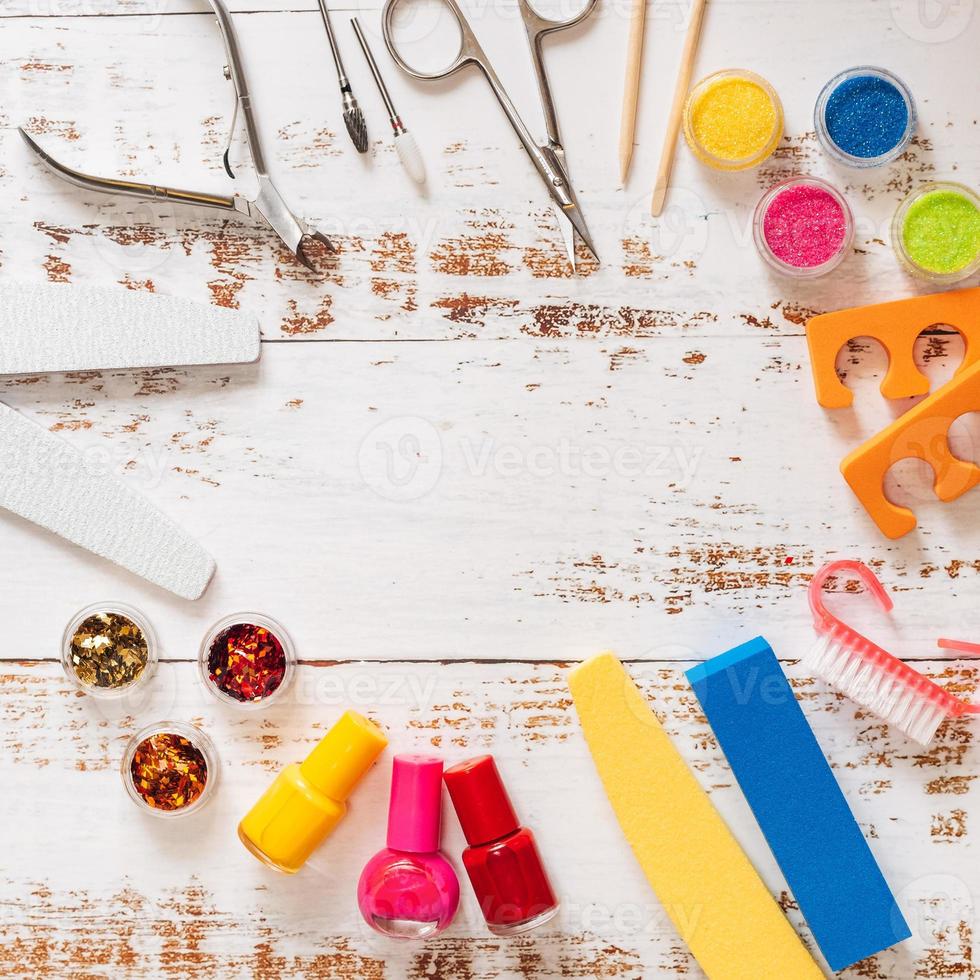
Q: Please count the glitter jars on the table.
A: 7